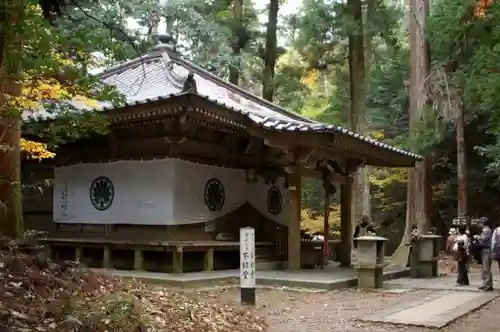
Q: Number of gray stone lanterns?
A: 2